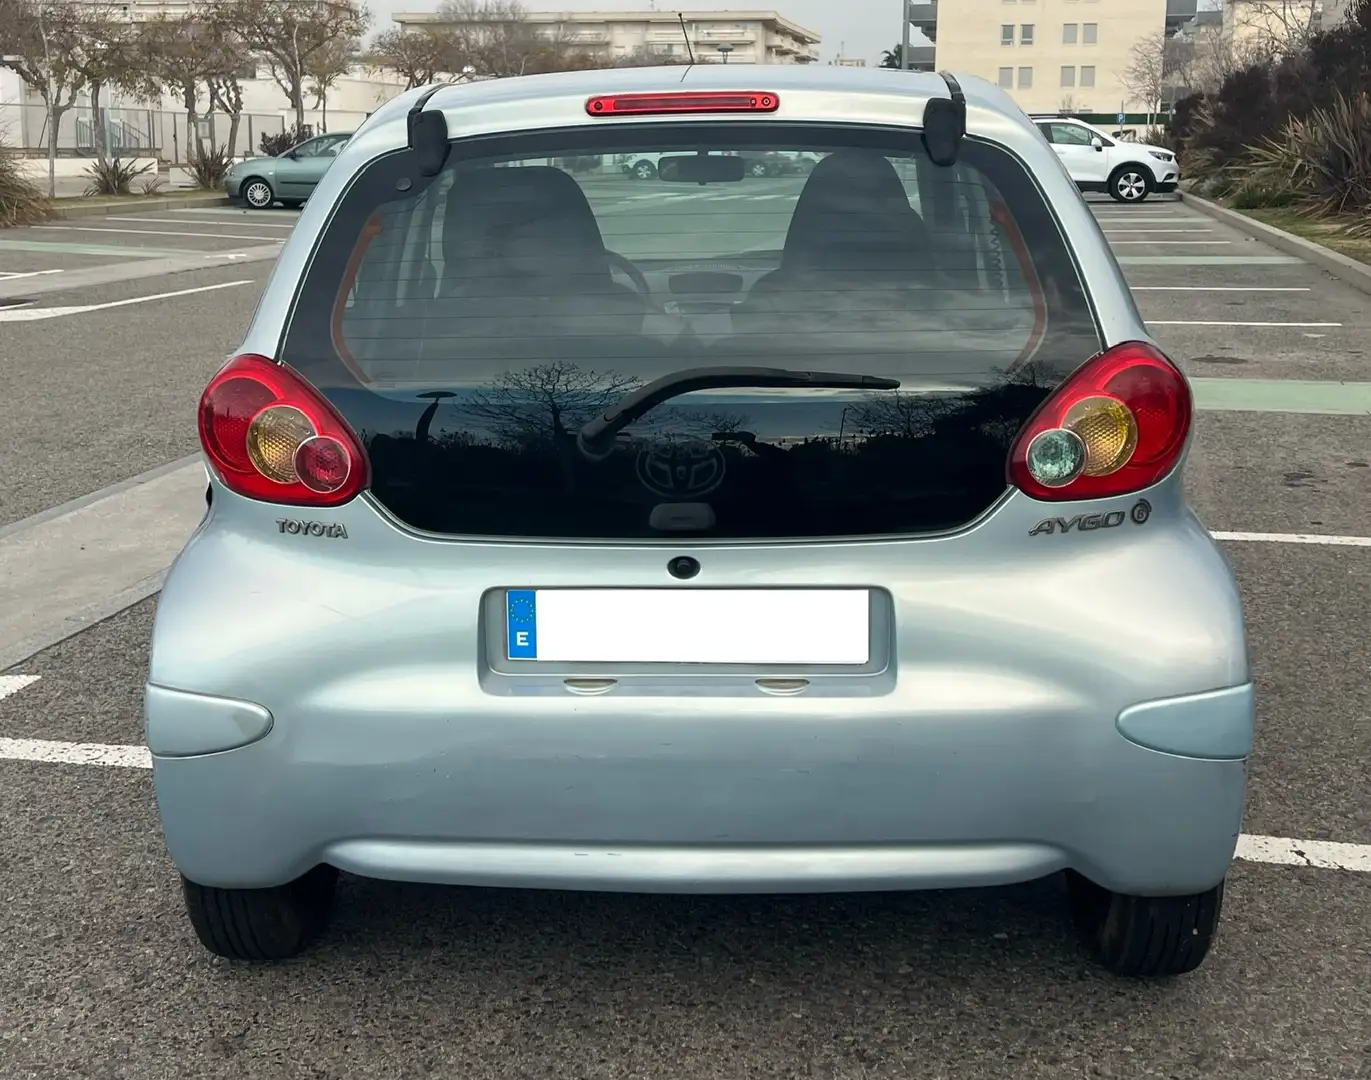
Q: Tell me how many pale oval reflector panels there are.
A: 2